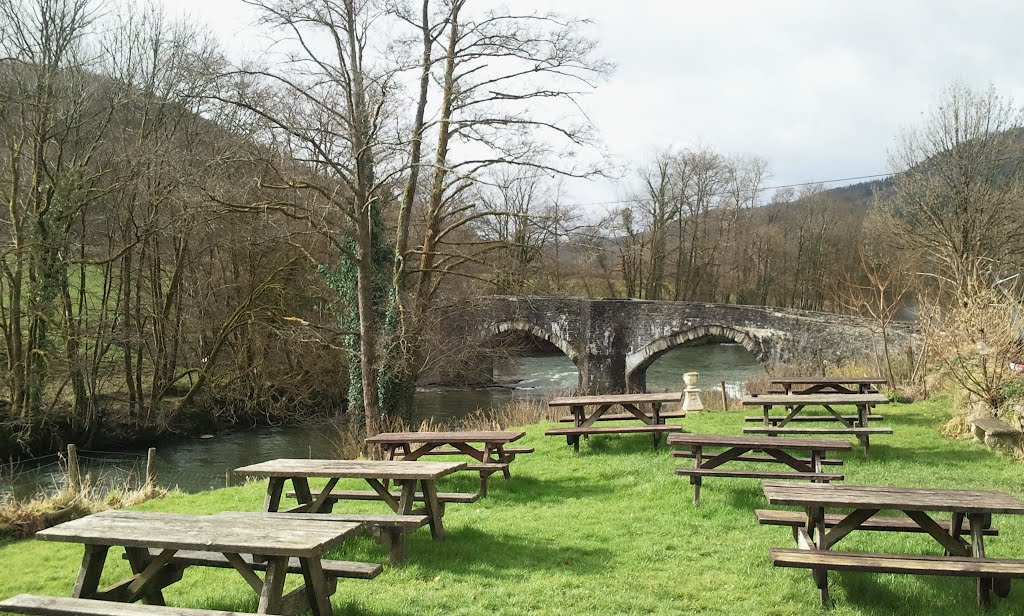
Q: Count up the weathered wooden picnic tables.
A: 8